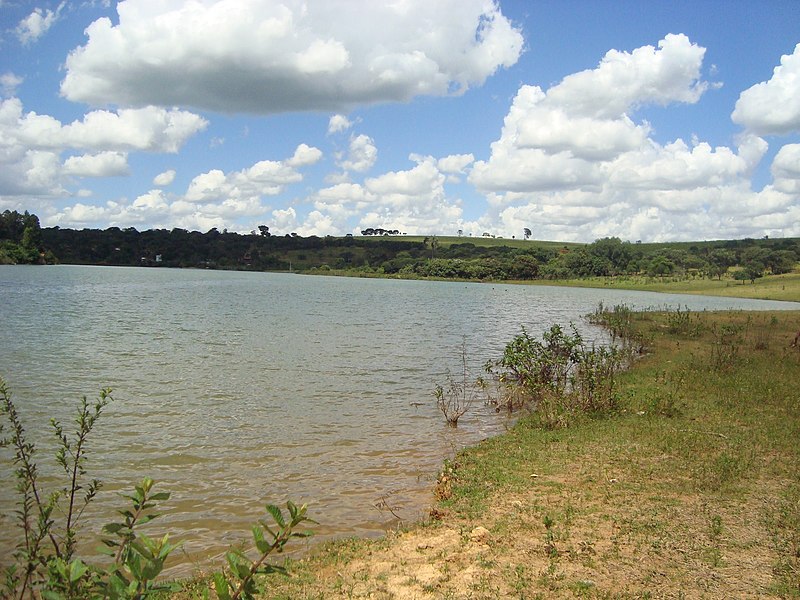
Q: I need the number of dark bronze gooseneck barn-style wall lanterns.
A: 0